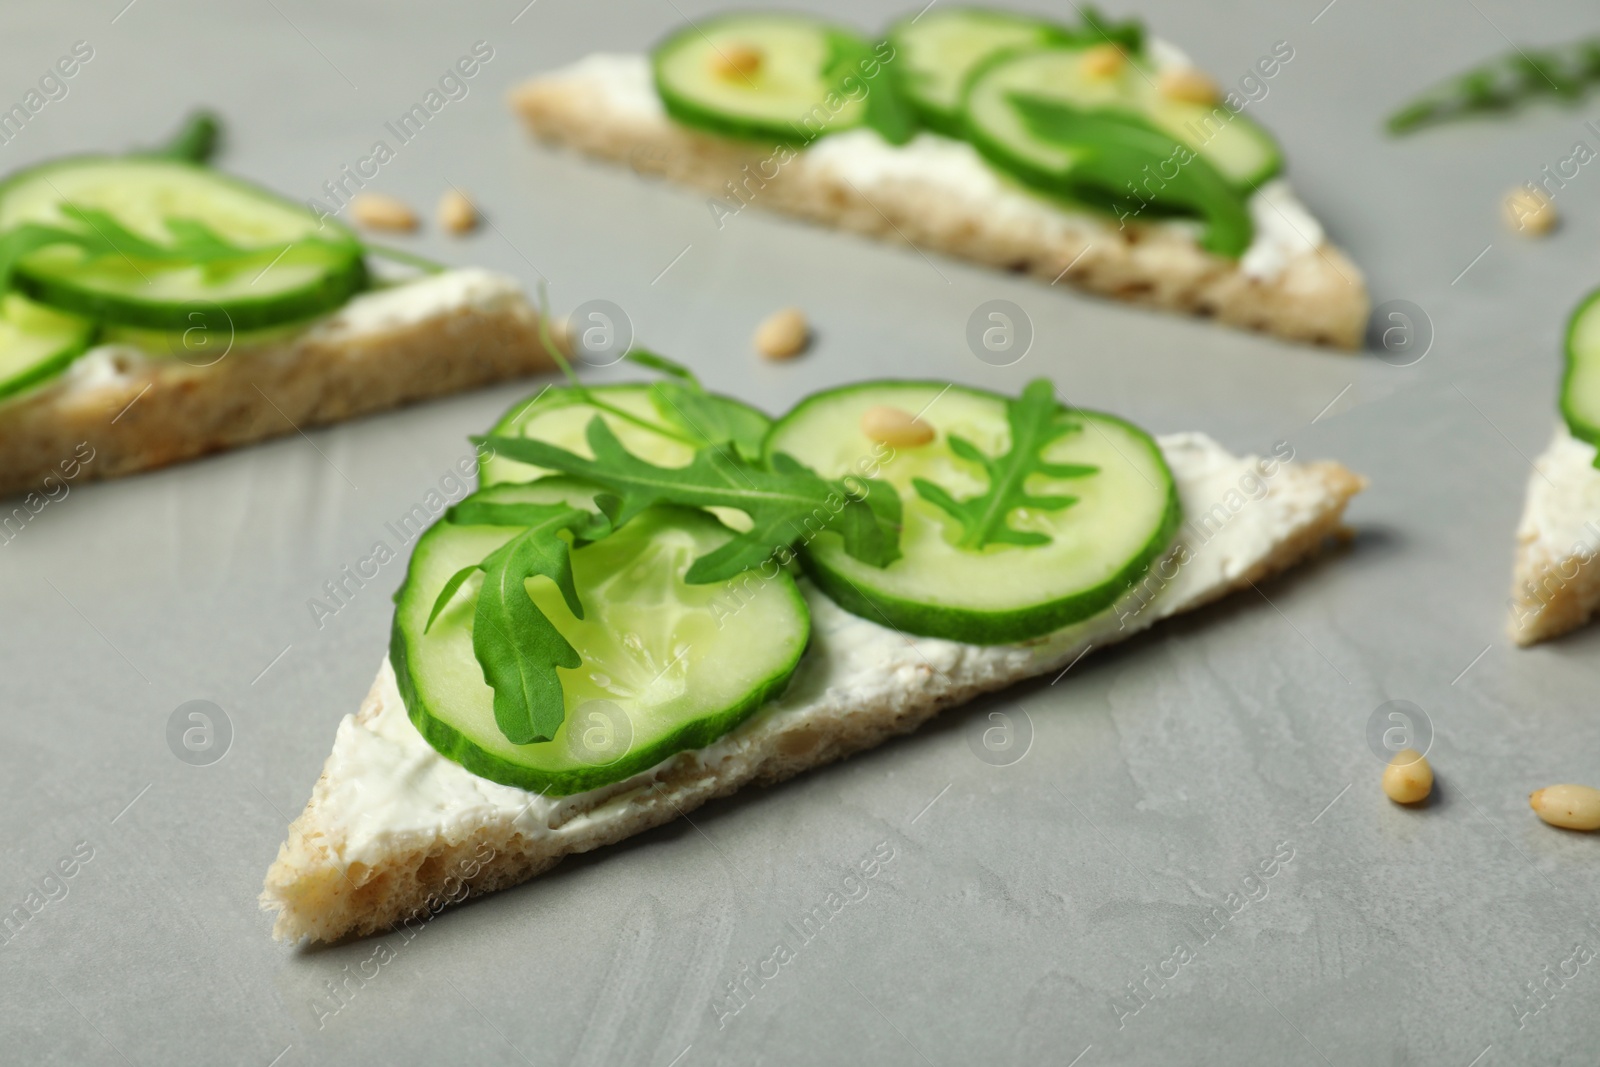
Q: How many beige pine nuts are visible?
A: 10